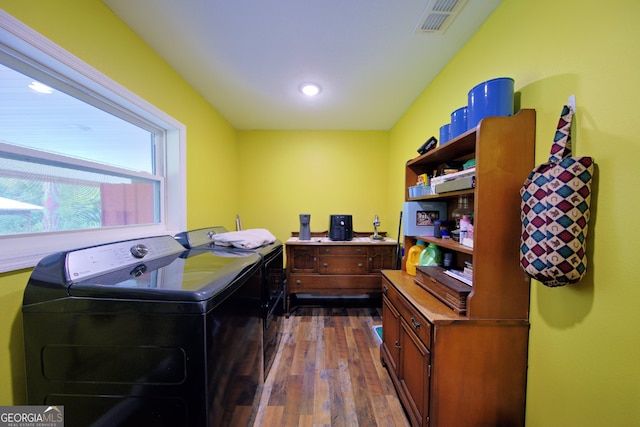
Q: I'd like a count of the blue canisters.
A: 3